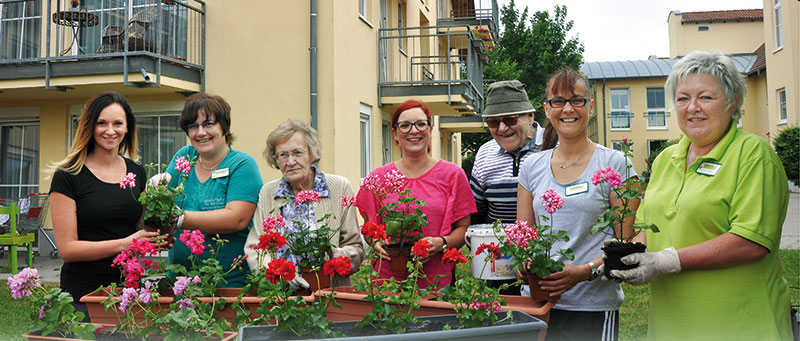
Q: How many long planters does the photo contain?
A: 4